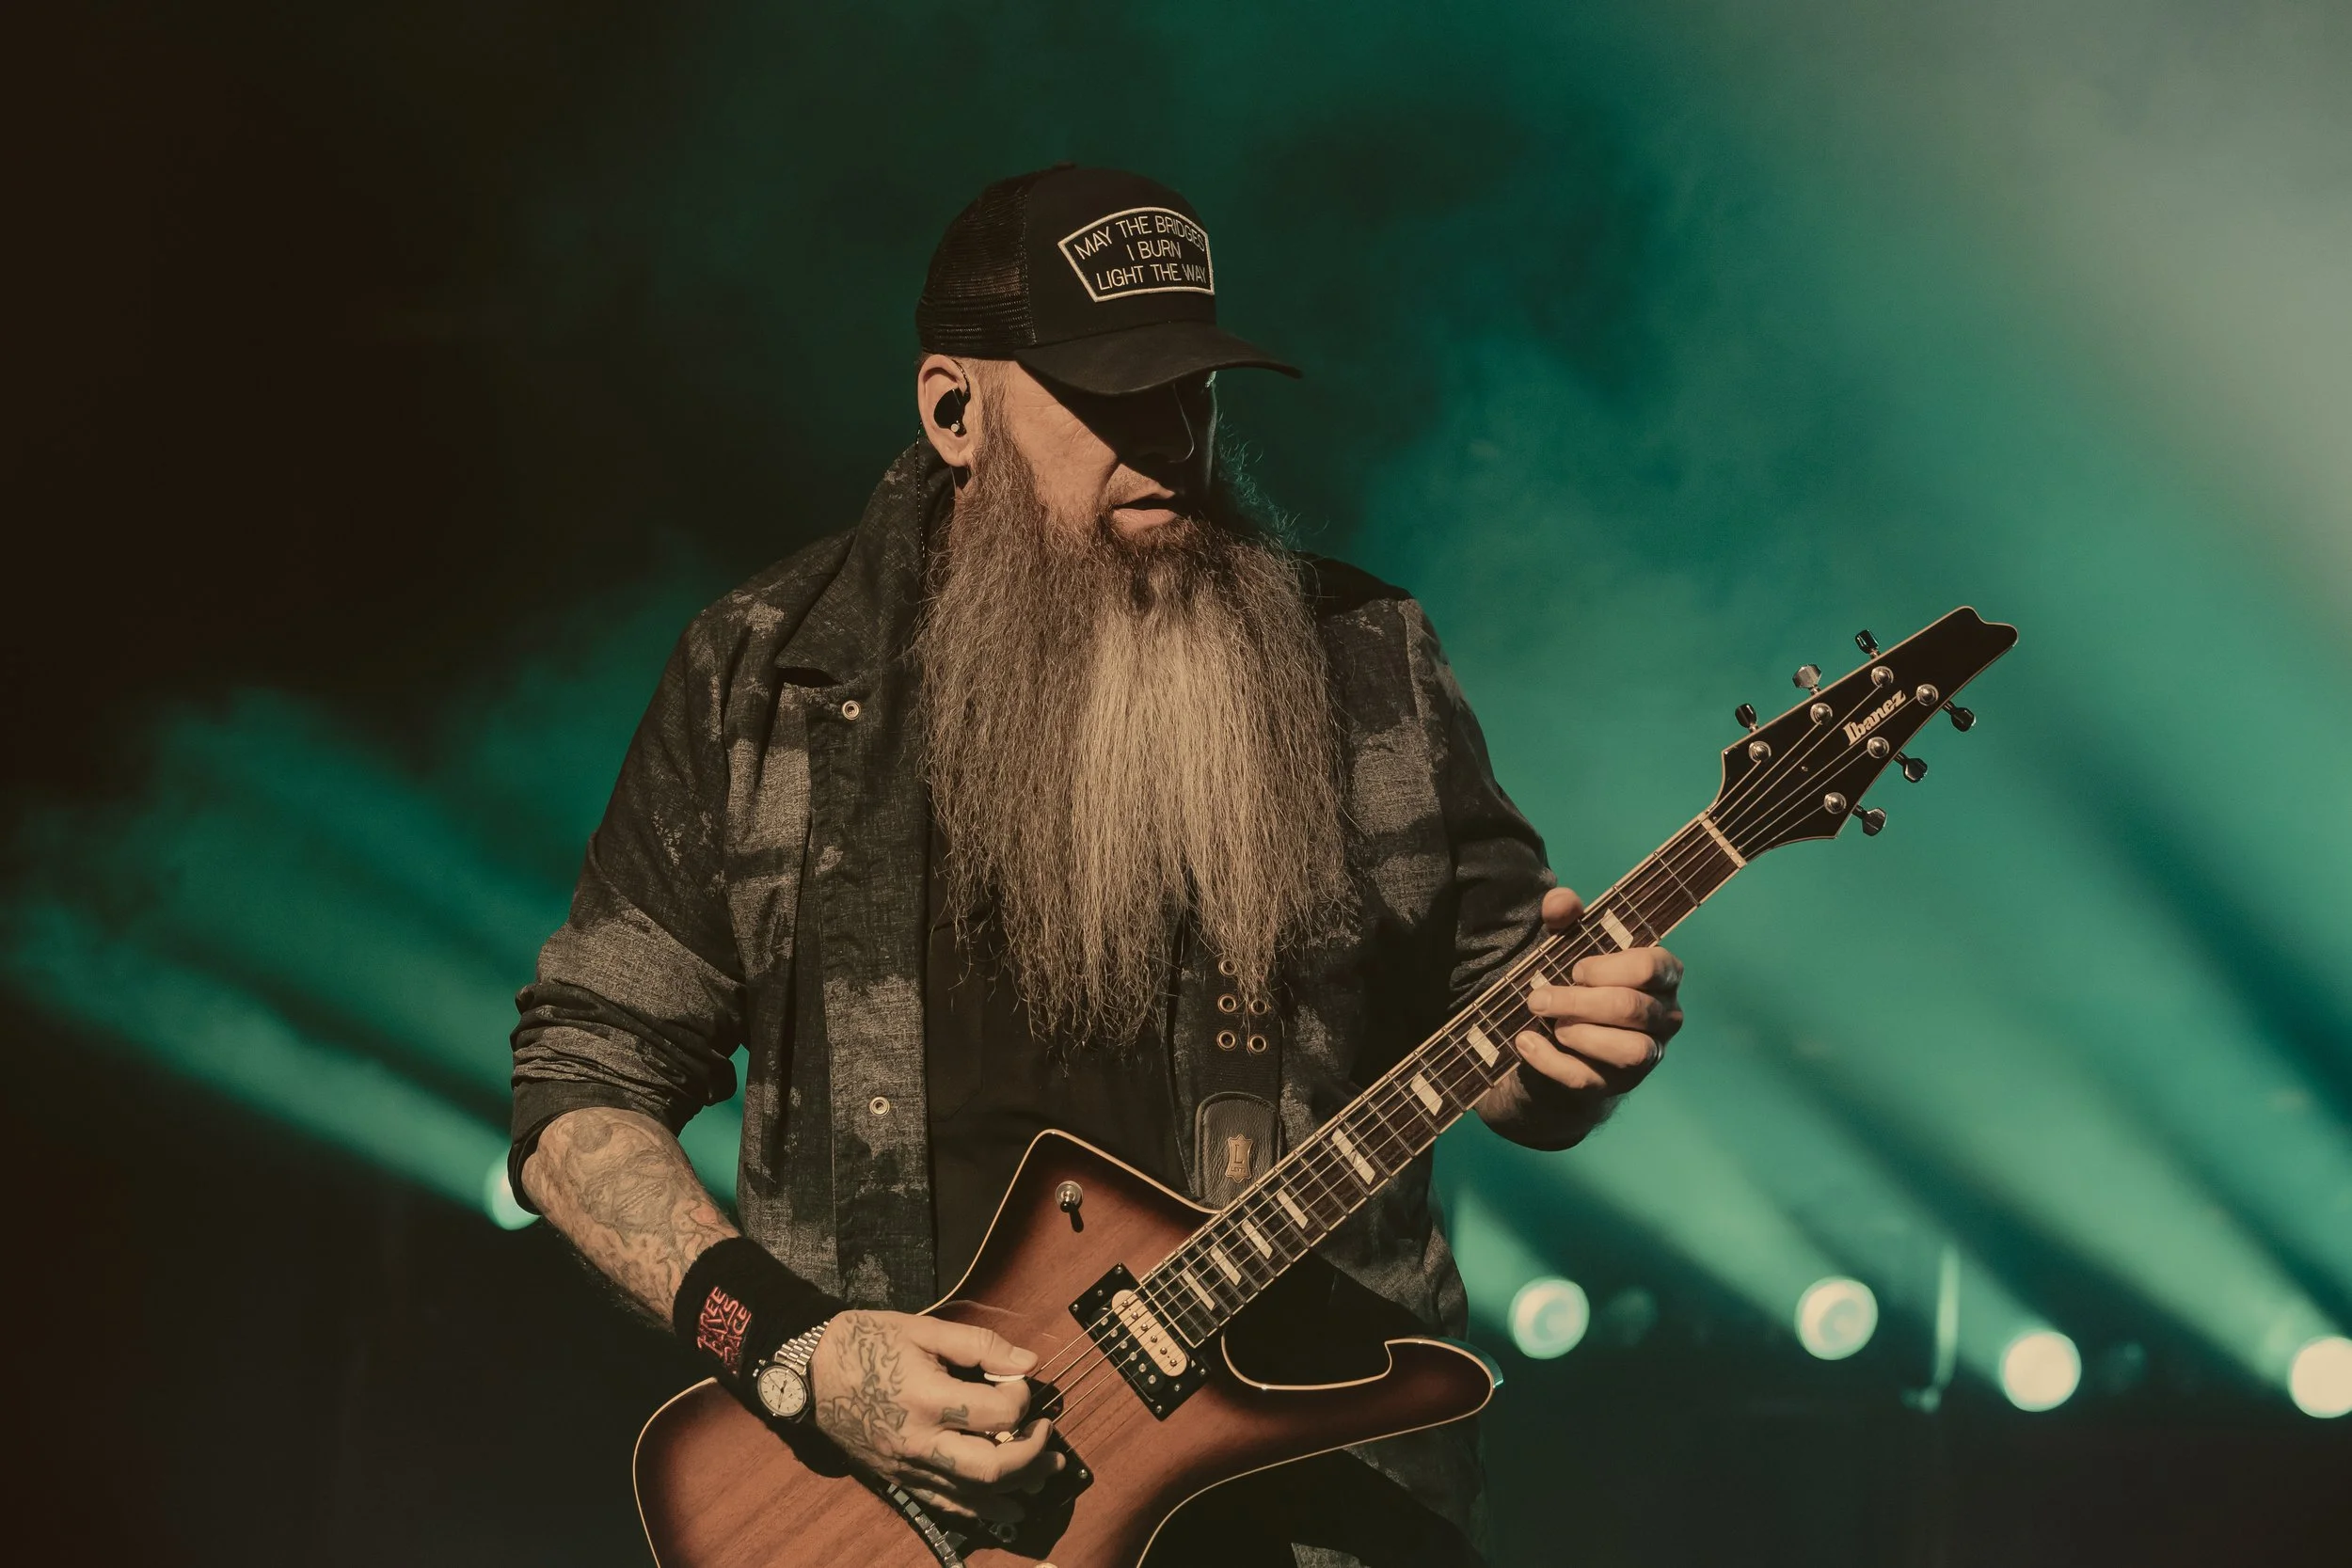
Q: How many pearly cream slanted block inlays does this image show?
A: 9